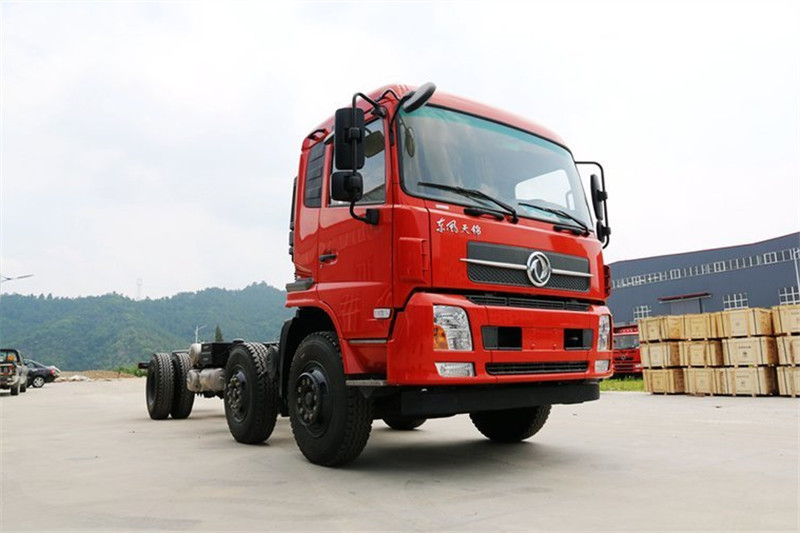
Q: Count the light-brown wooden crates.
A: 12